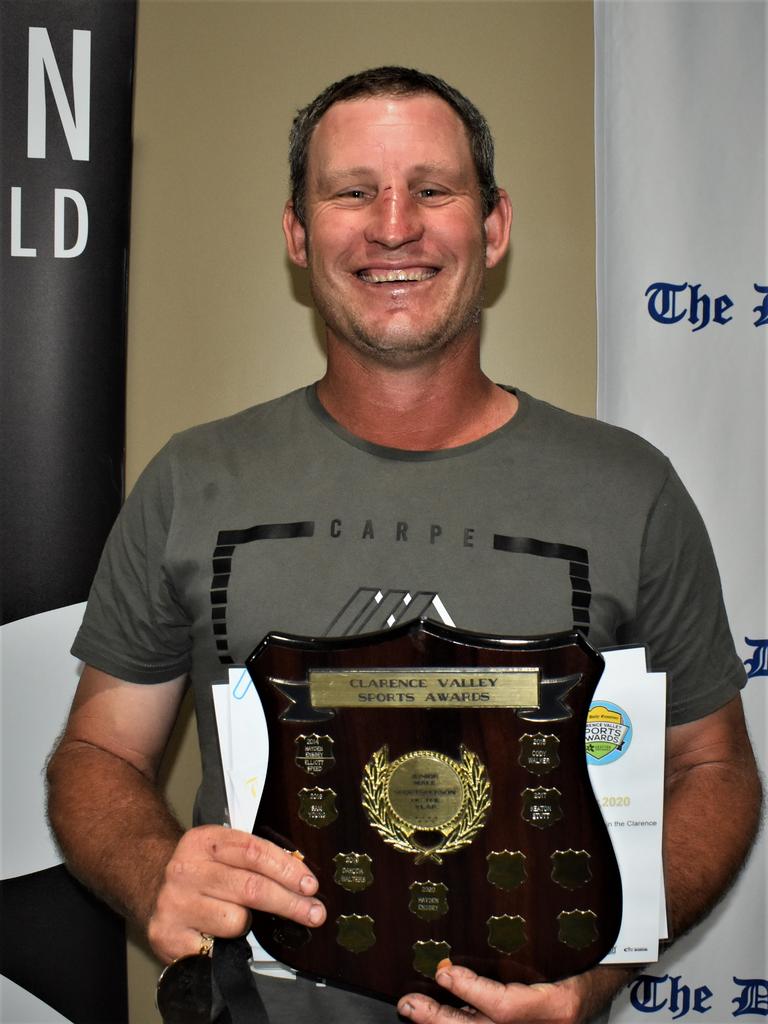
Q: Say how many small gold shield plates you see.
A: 14